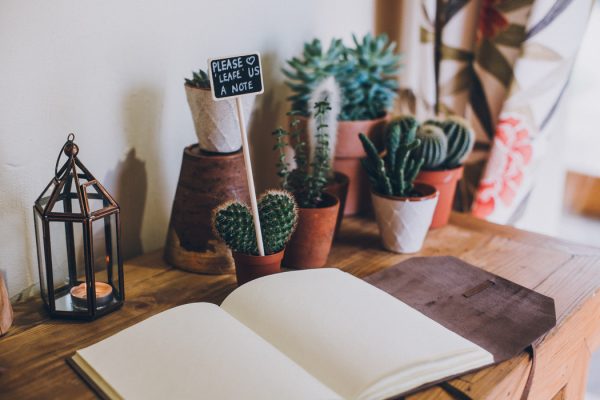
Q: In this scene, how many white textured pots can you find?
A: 2